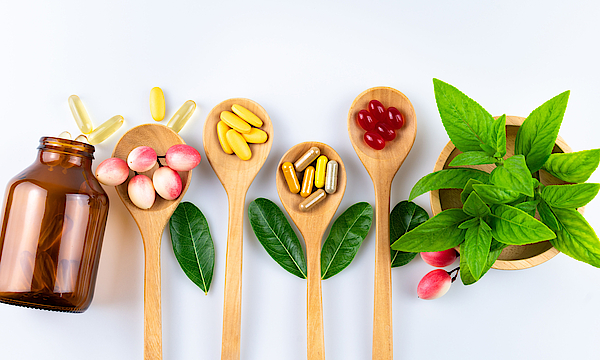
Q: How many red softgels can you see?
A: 5